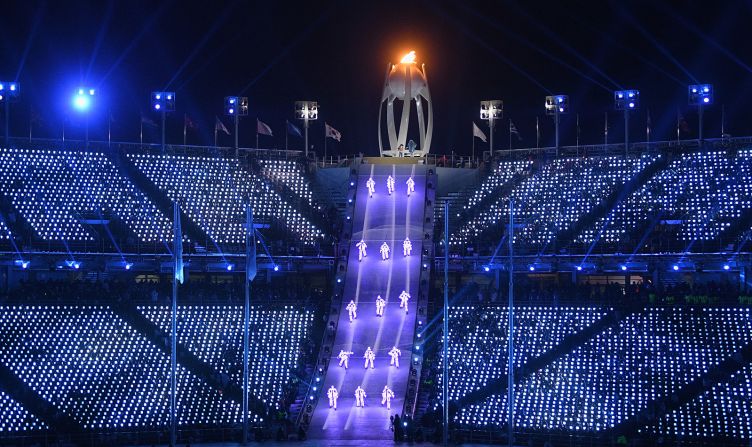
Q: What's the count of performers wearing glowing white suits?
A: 15